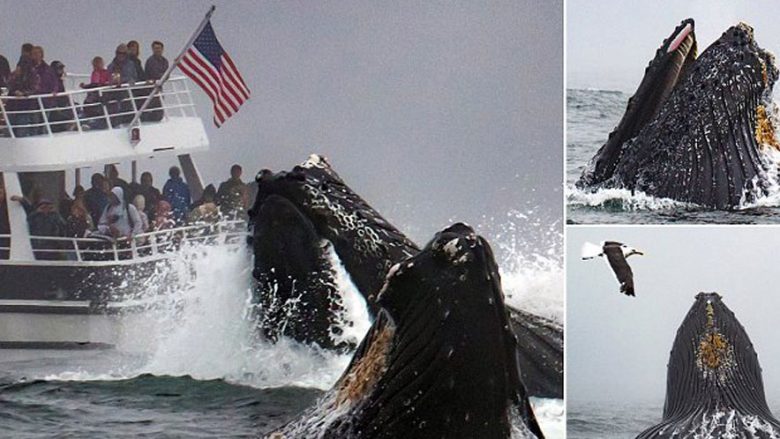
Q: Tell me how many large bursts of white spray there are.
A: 2